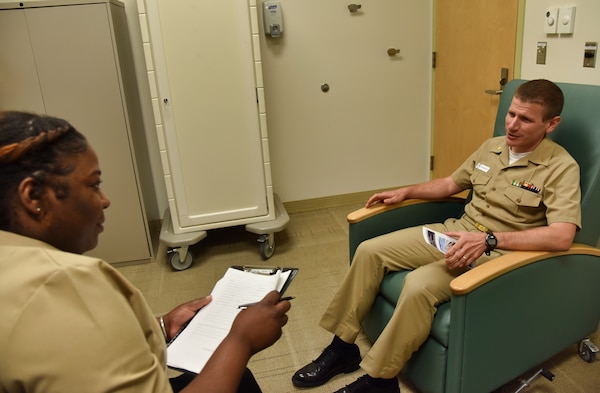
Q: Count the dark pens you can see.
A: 1